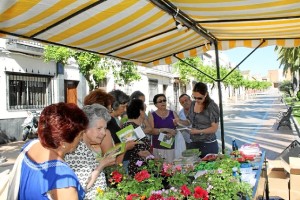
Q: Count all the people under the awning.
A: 9